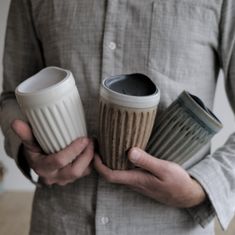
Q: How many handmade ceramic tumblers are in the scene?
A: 3